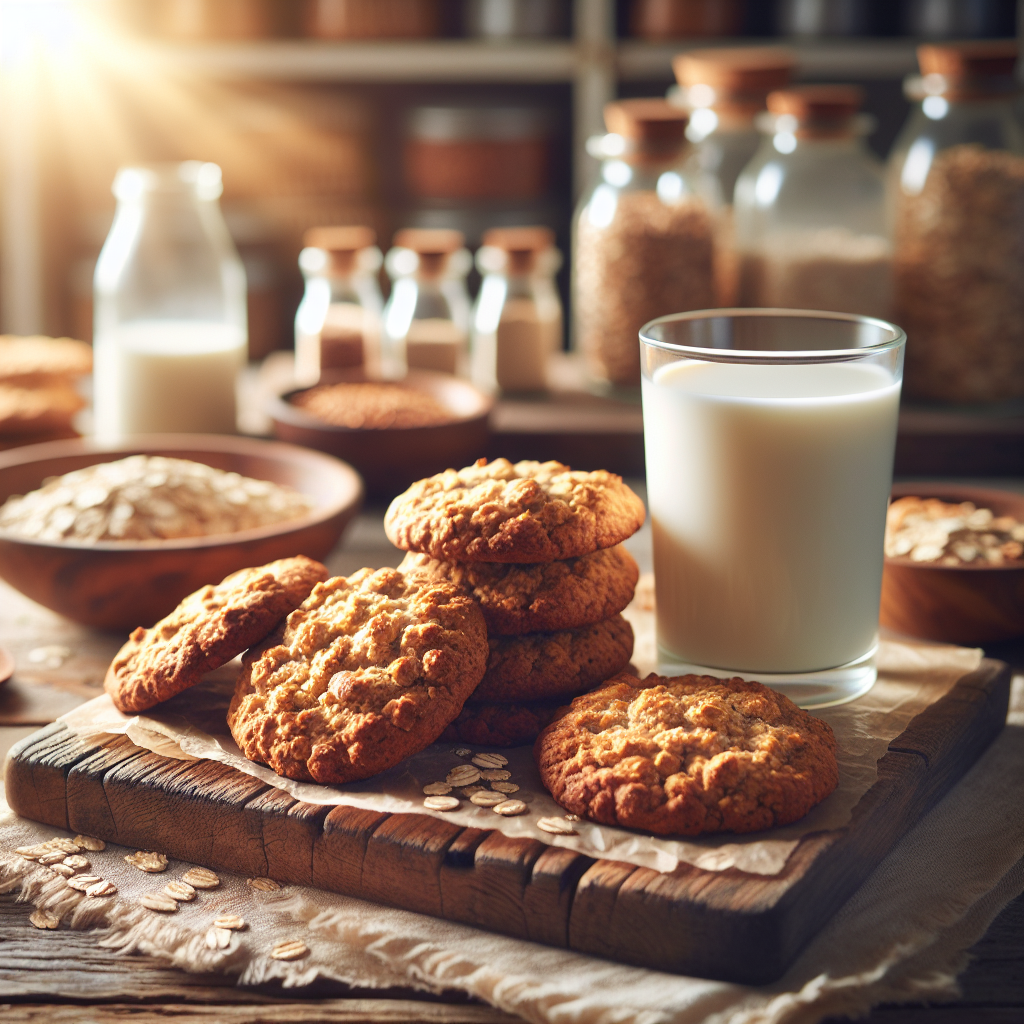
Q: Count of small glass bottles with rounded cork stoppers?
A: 3